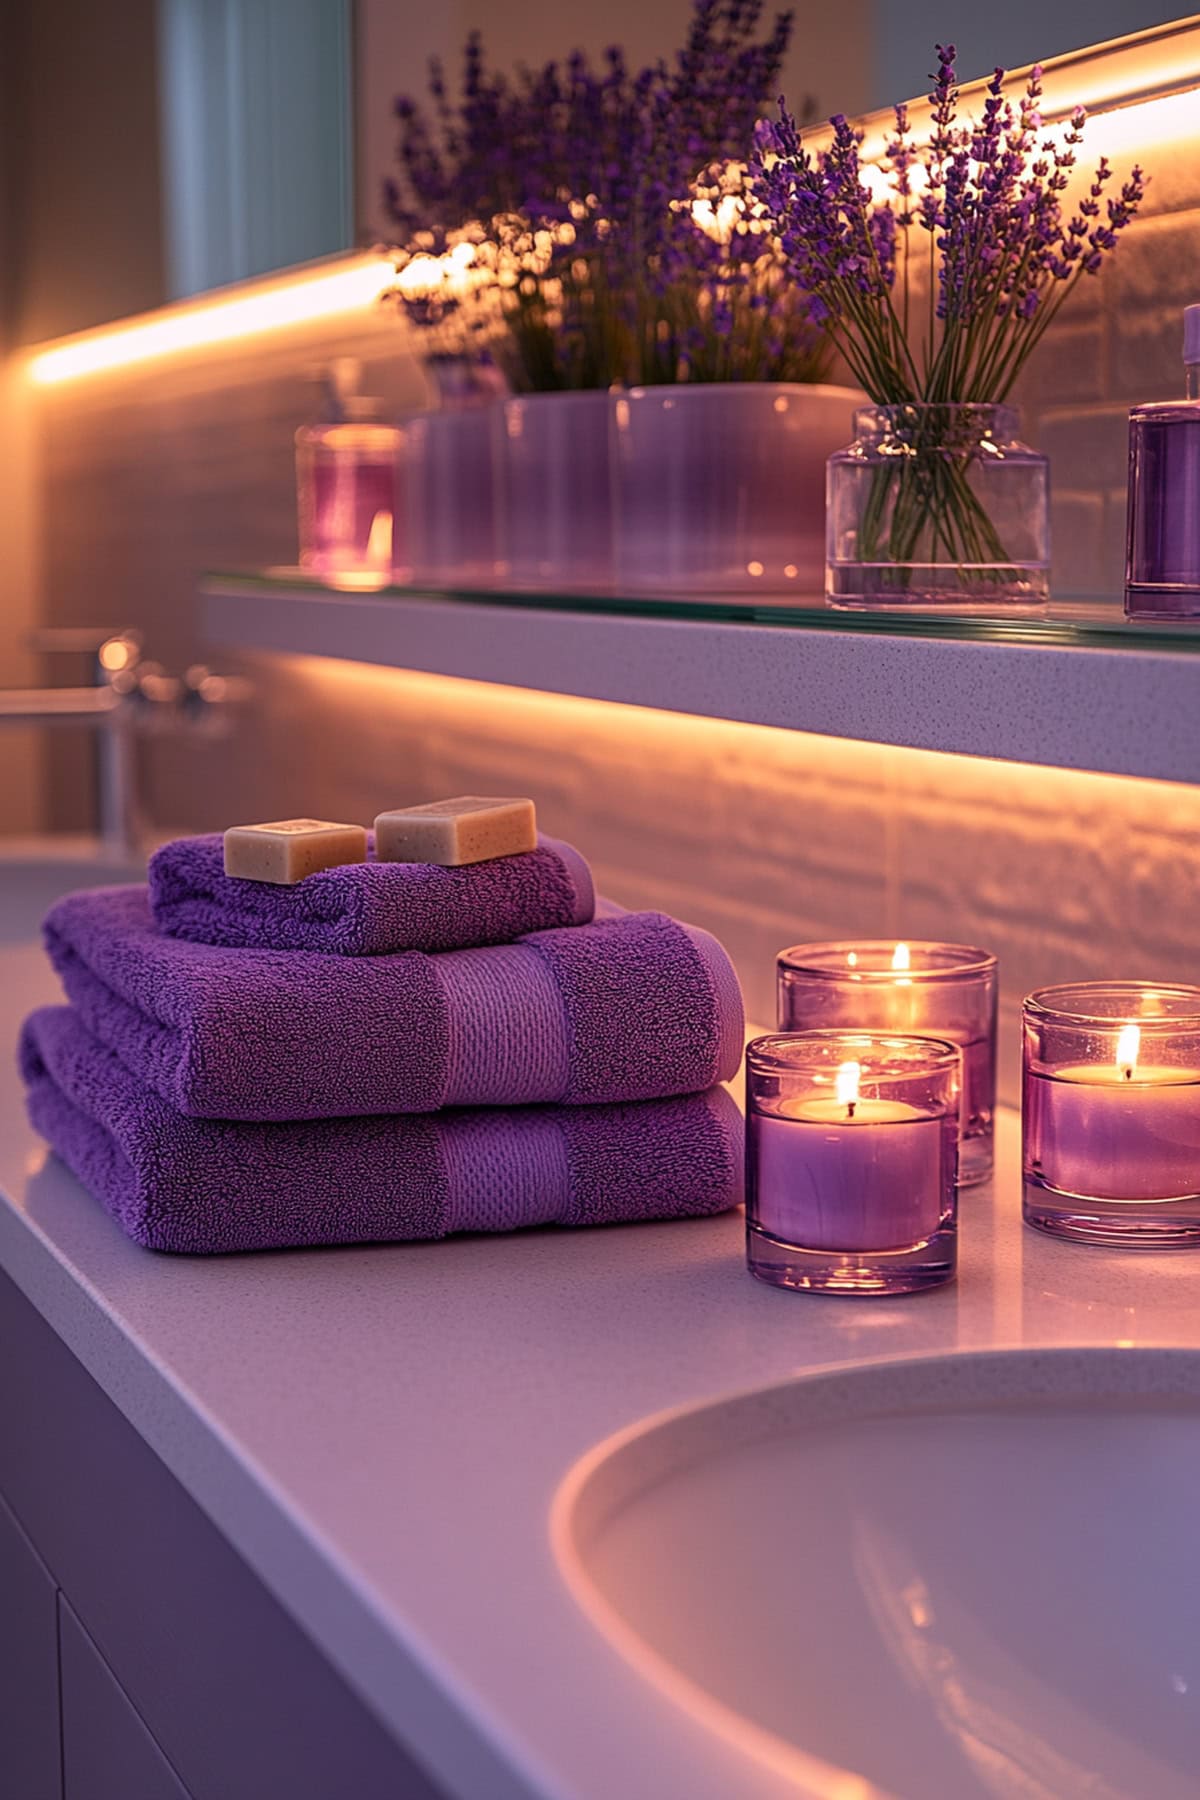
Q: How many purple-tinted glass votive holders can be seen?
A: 3